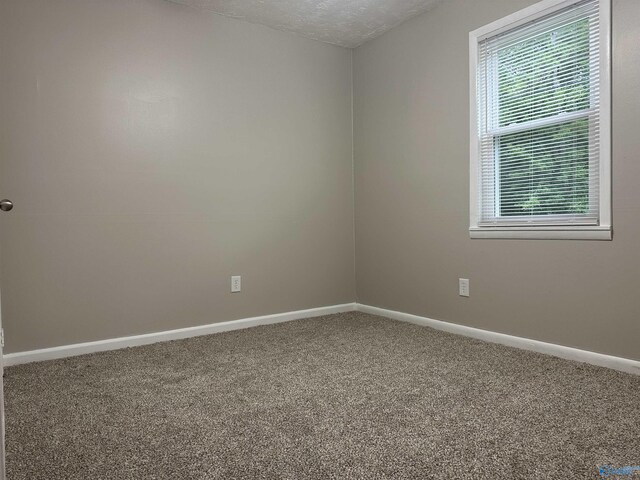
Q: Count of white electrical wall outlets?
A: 2